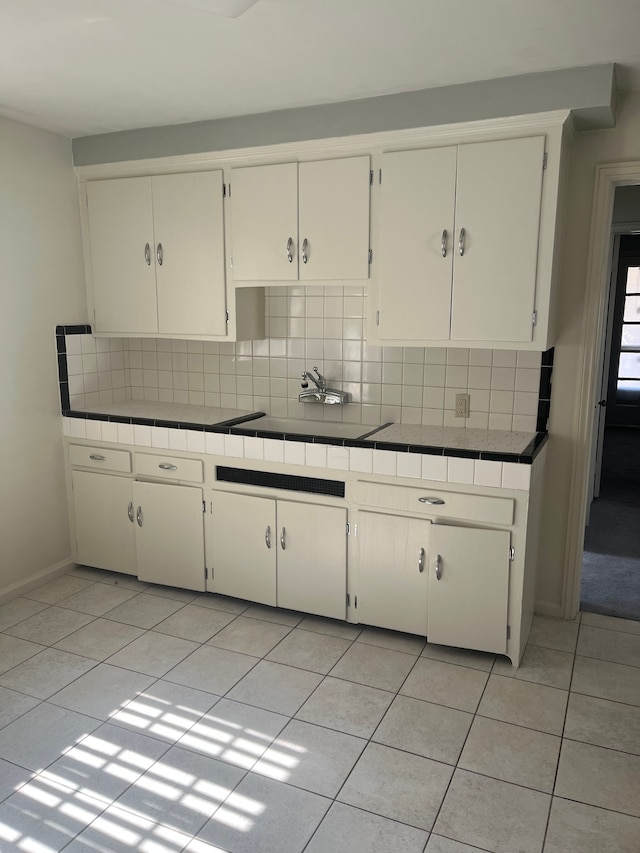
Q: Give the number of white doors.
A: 12